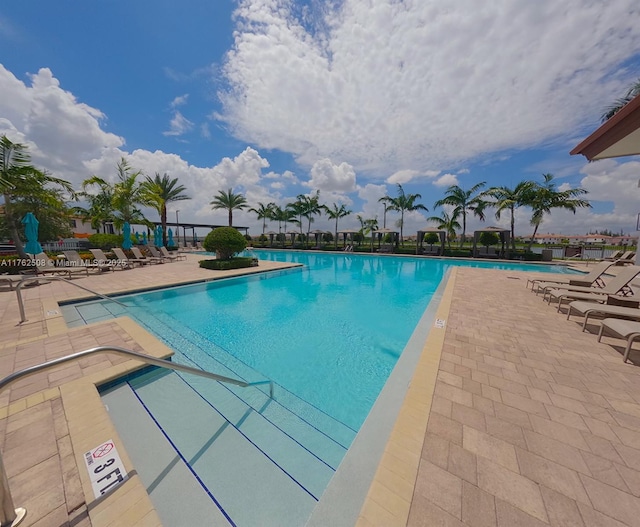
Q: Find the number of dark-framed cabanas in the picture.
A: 7